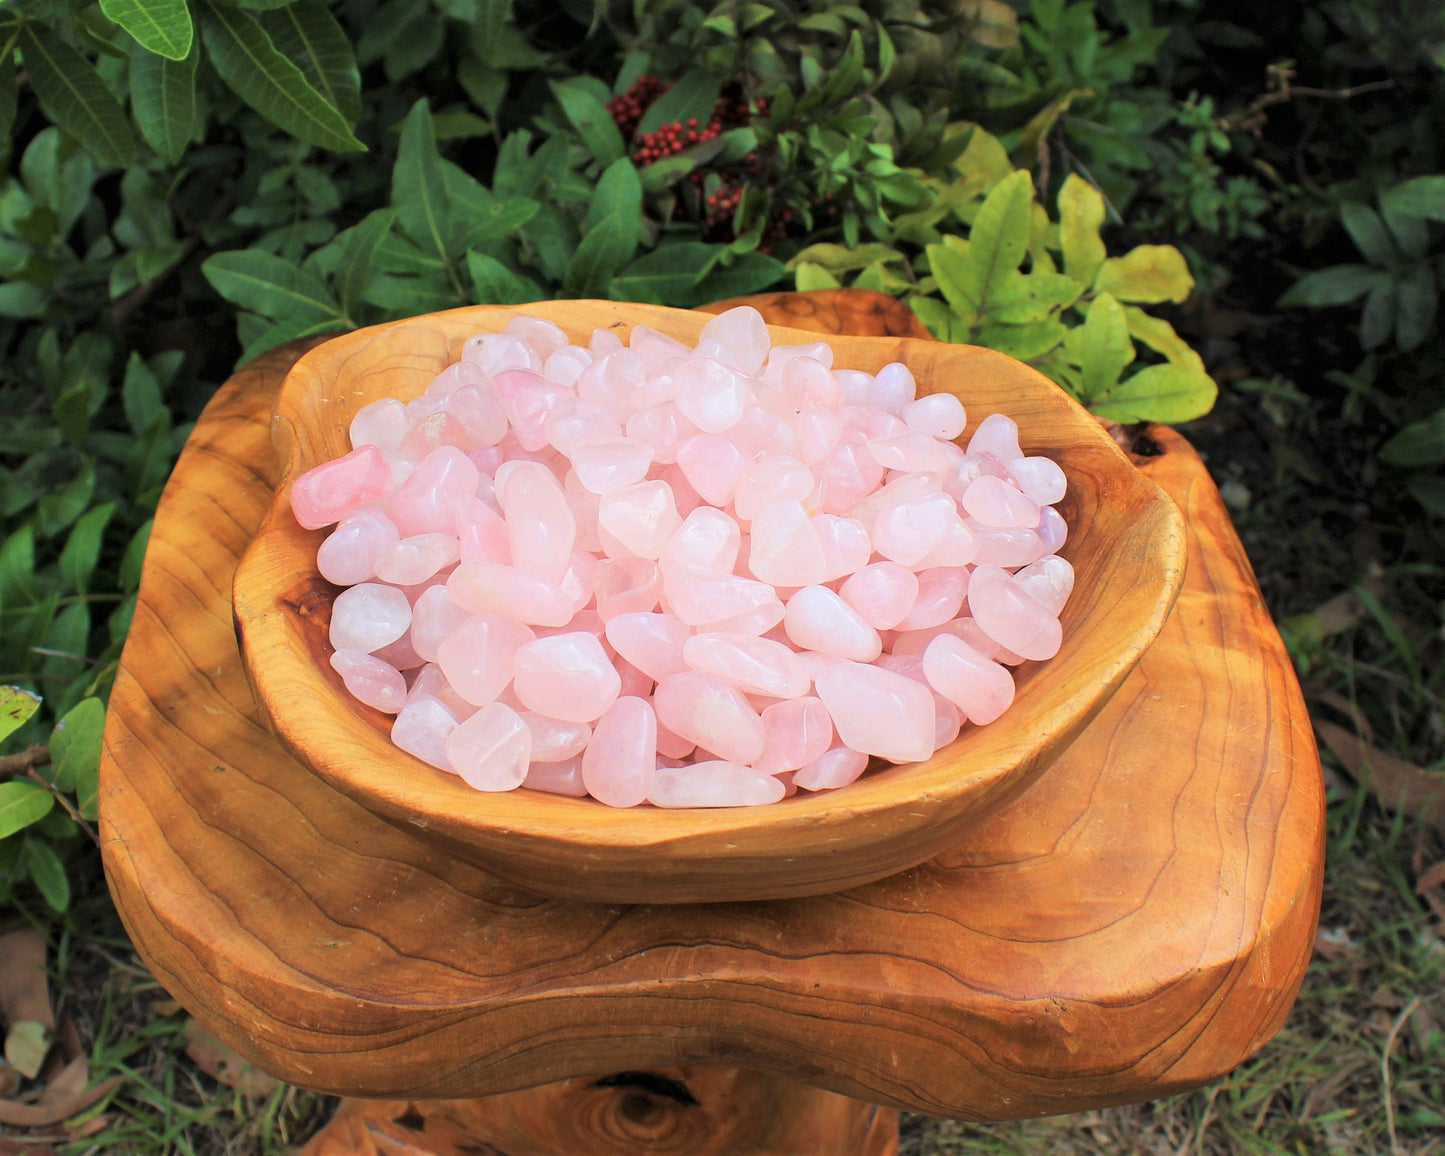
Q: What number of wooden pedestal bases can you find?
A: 1